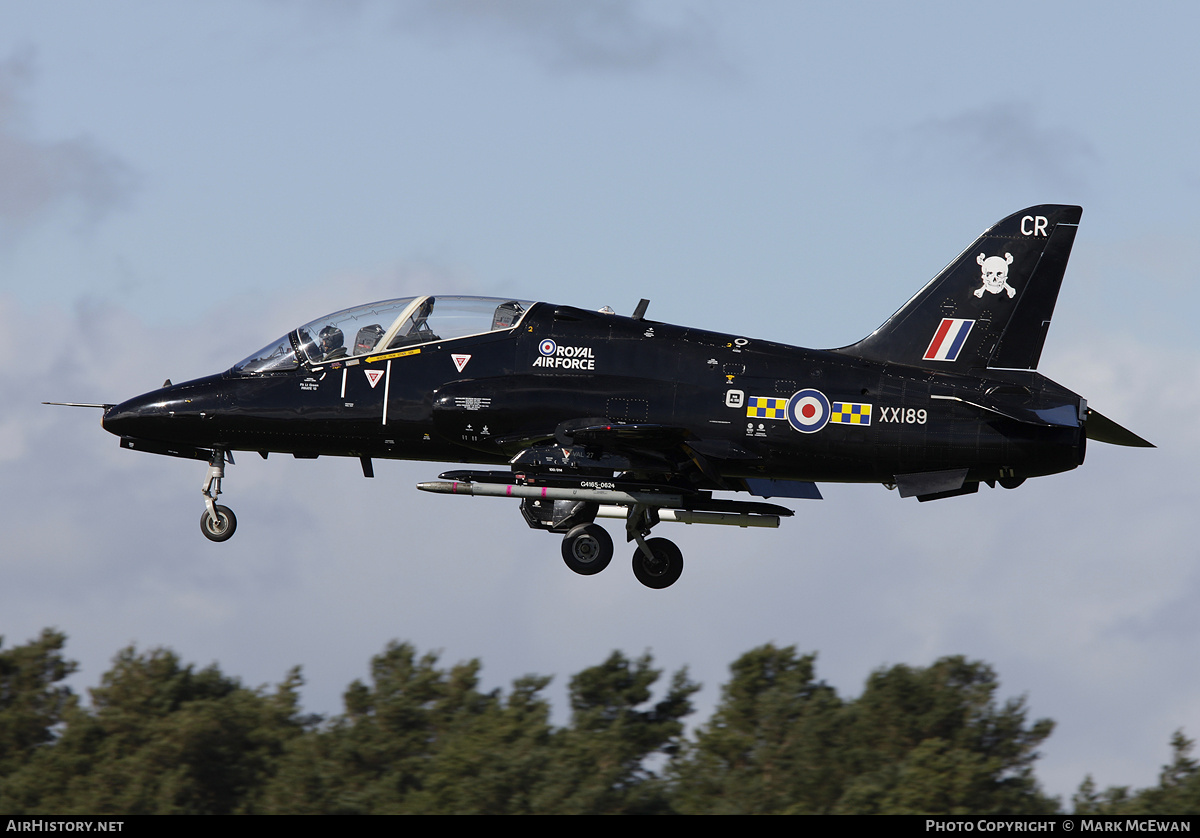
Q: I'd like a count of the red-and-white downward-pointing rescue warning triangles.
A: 2